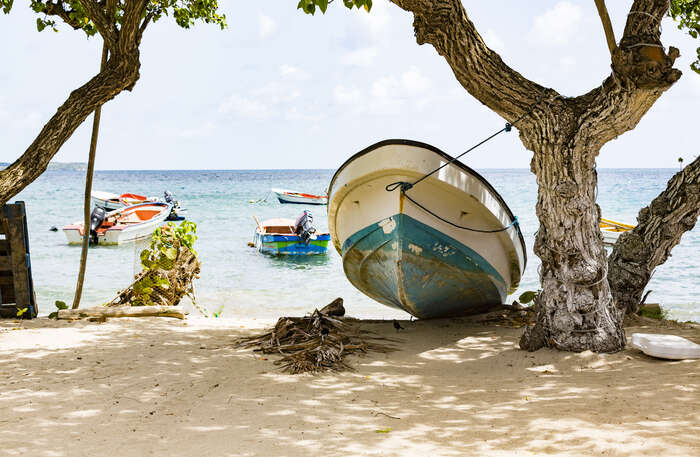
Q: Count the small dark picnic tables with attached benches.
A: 0